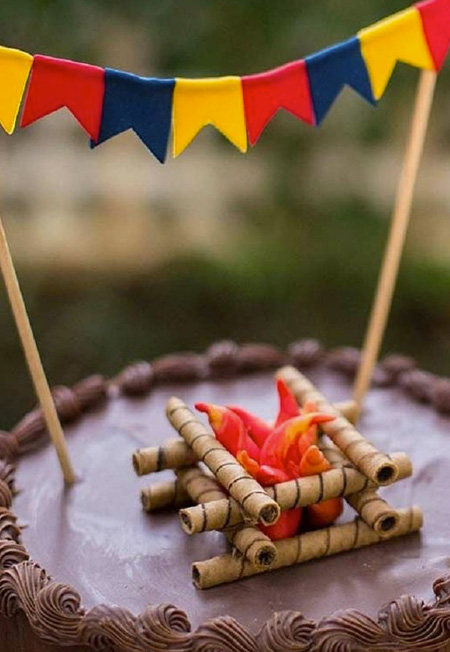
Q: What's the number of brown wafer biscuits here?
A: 8